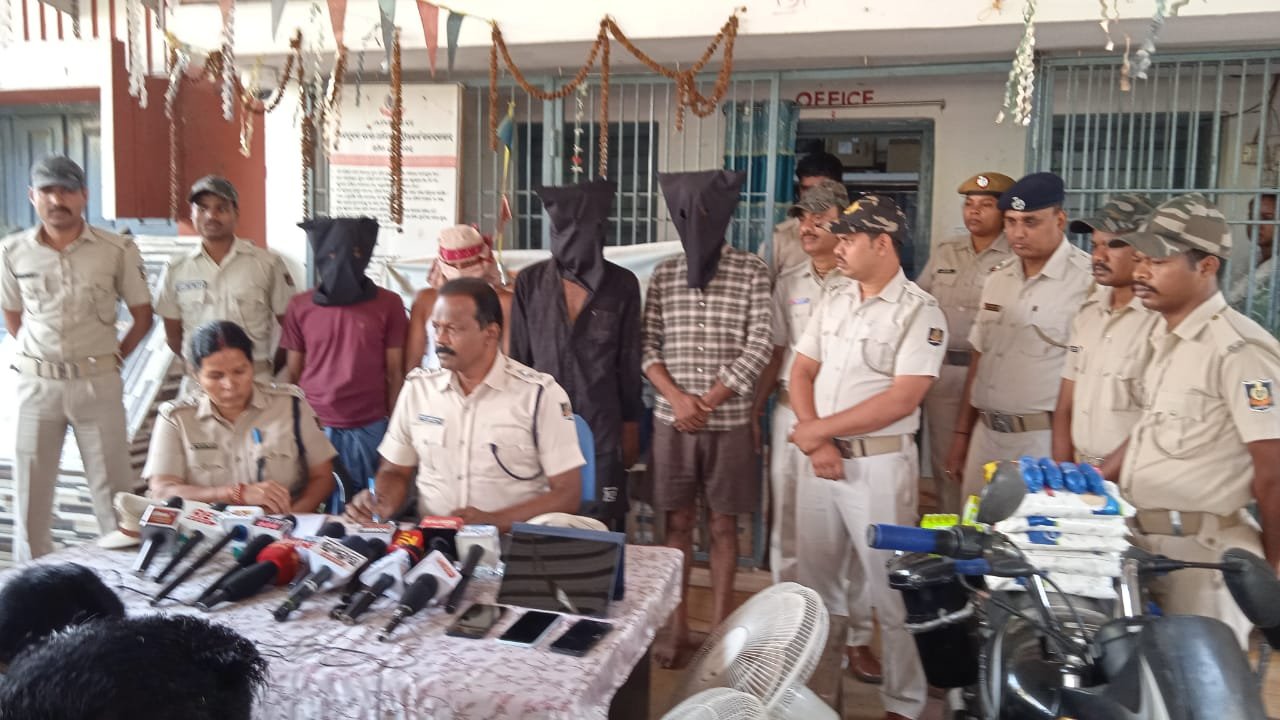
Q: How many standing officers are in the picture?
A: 9